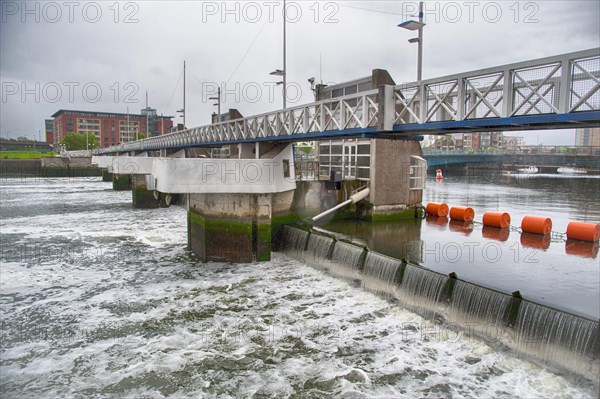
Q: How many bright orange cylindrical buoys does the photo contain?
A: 5